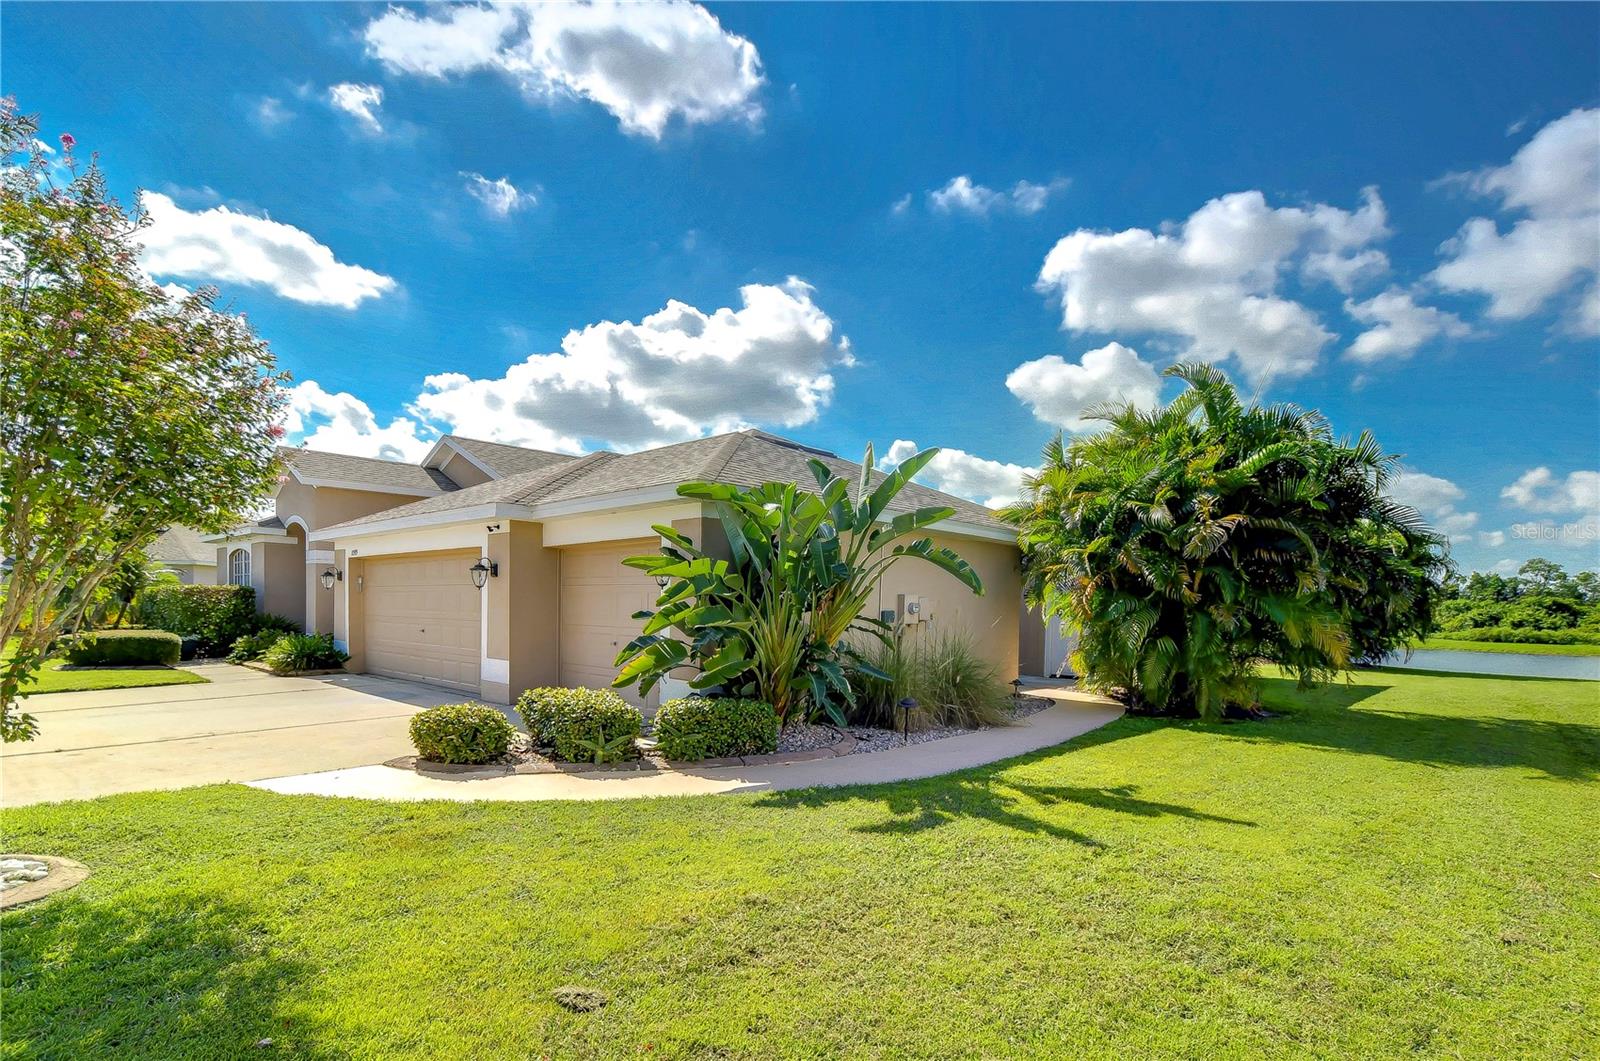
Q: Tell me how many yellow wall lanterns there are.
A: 0